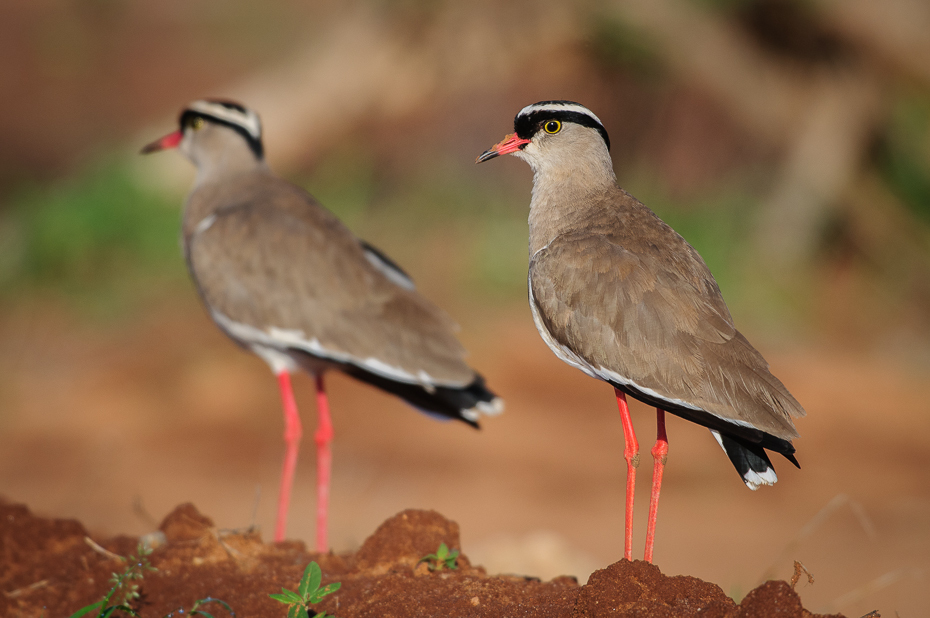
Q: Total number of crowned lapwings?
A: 2